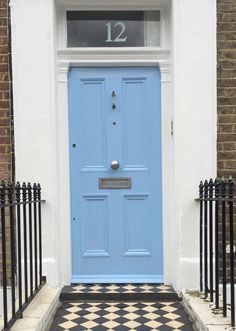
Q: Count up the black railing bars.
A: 13